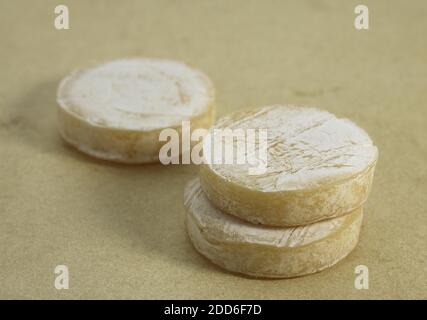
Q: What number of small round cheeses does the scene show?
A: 3